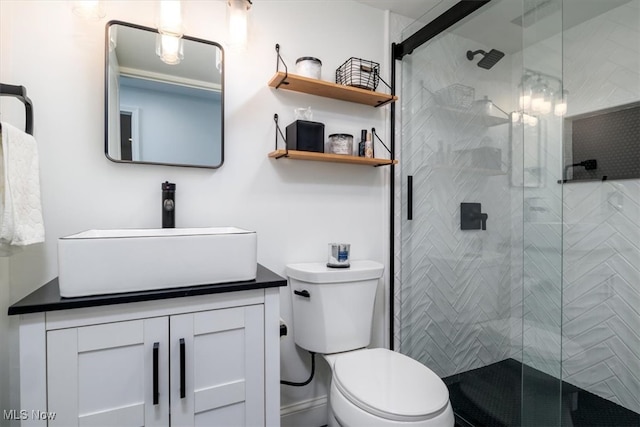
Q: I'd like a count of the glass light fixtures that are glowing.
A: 3